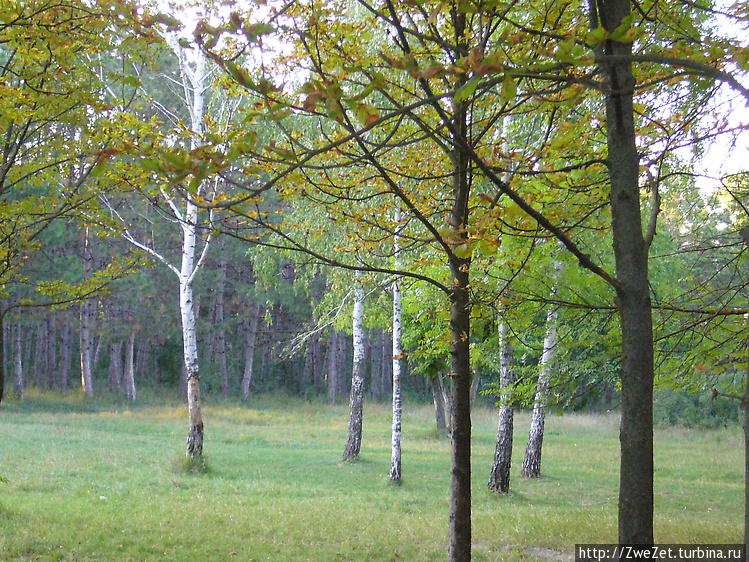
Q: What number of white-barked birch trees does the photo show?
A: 5